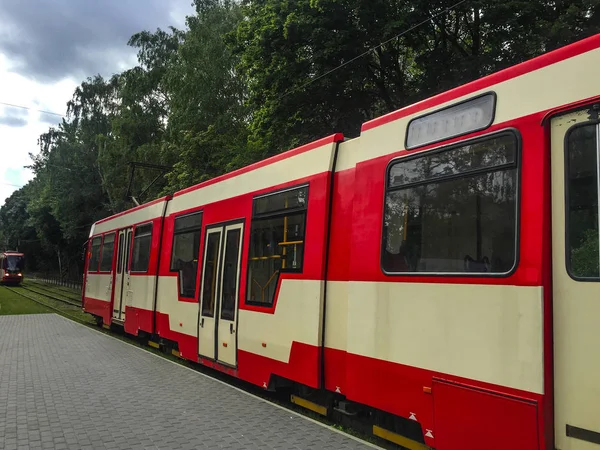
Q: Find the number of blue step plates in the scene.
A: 0